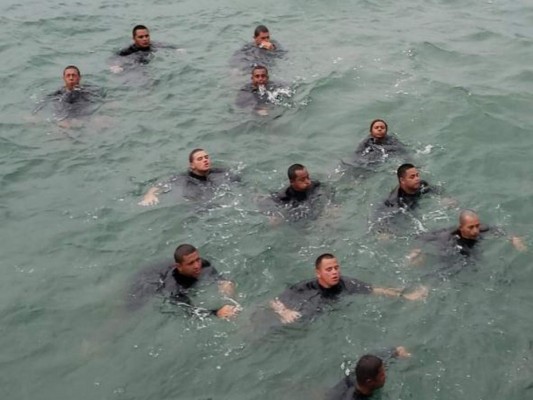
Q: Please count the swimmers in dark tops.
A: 12